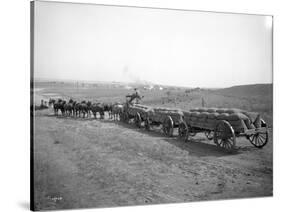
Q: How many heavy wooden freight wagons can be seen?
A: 3